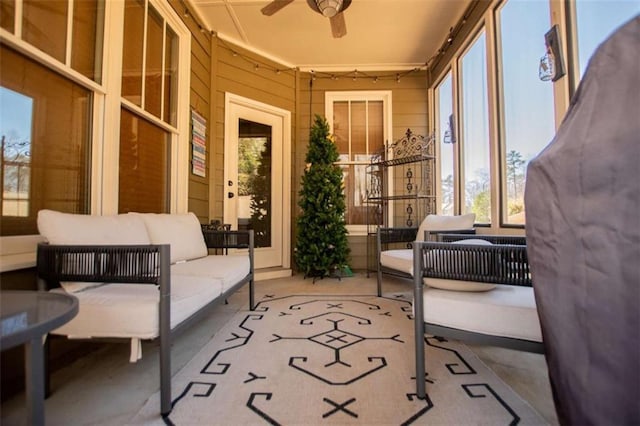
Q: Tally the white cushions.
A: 8